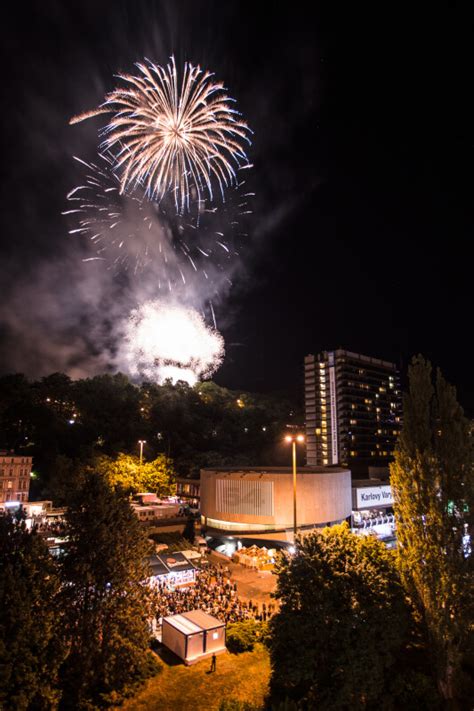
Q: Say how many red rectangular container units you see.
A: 0